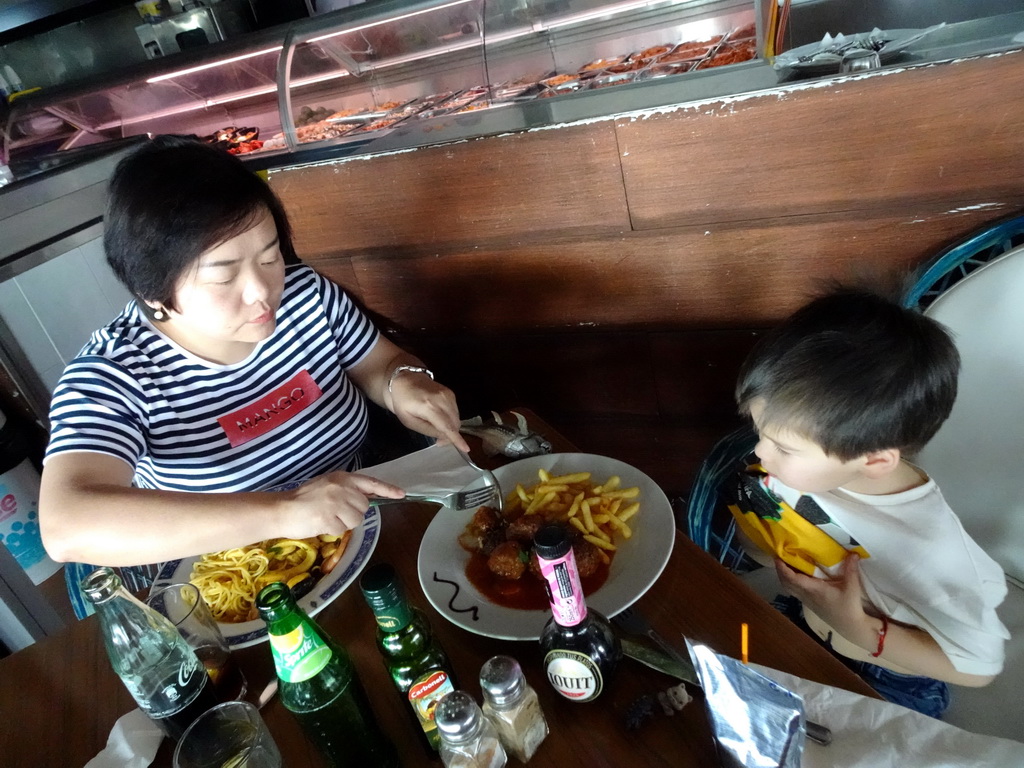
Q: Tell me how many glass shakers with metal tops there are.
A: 2